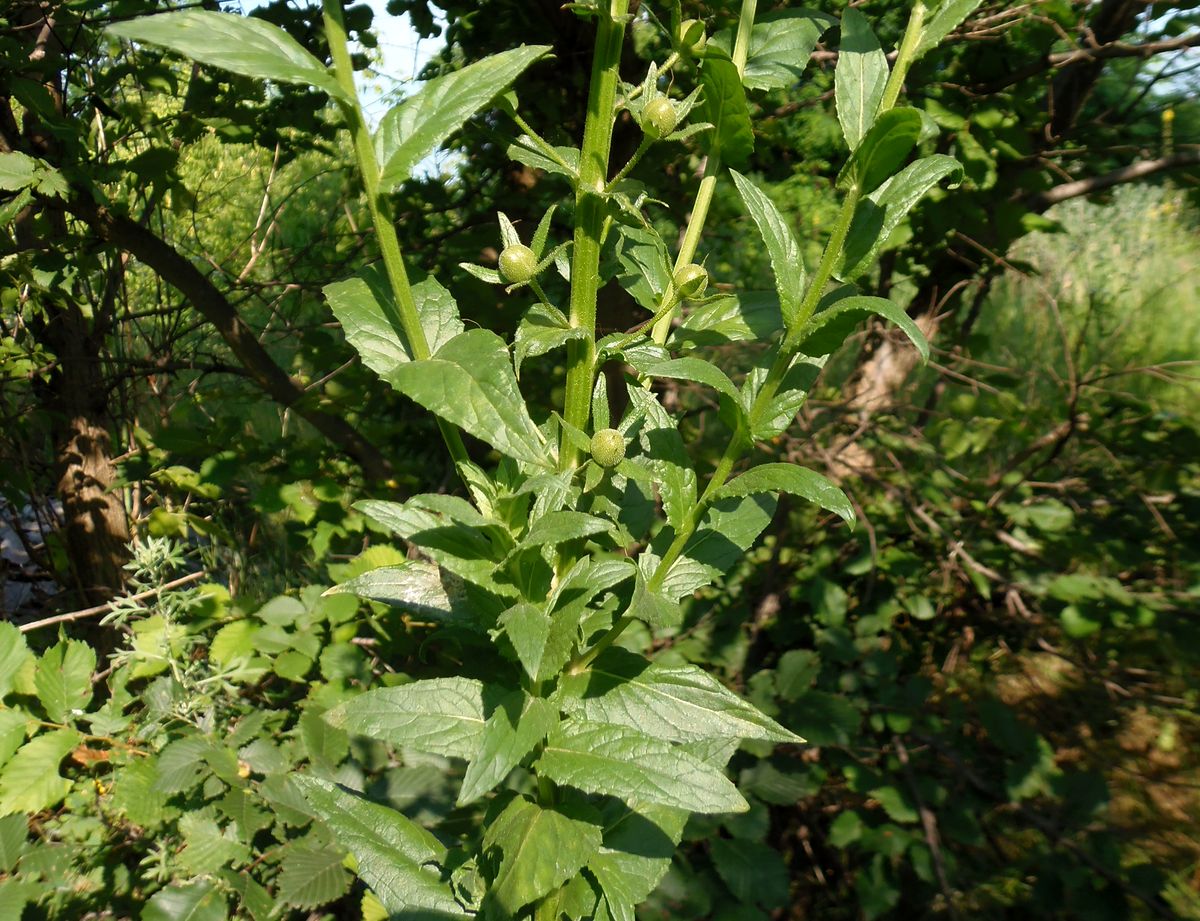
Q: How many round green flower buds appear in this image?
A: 5